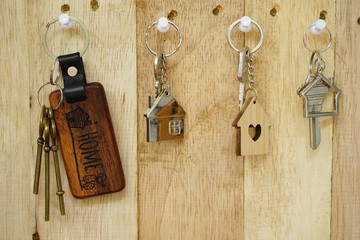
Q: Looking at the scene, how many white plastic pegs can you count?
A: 4